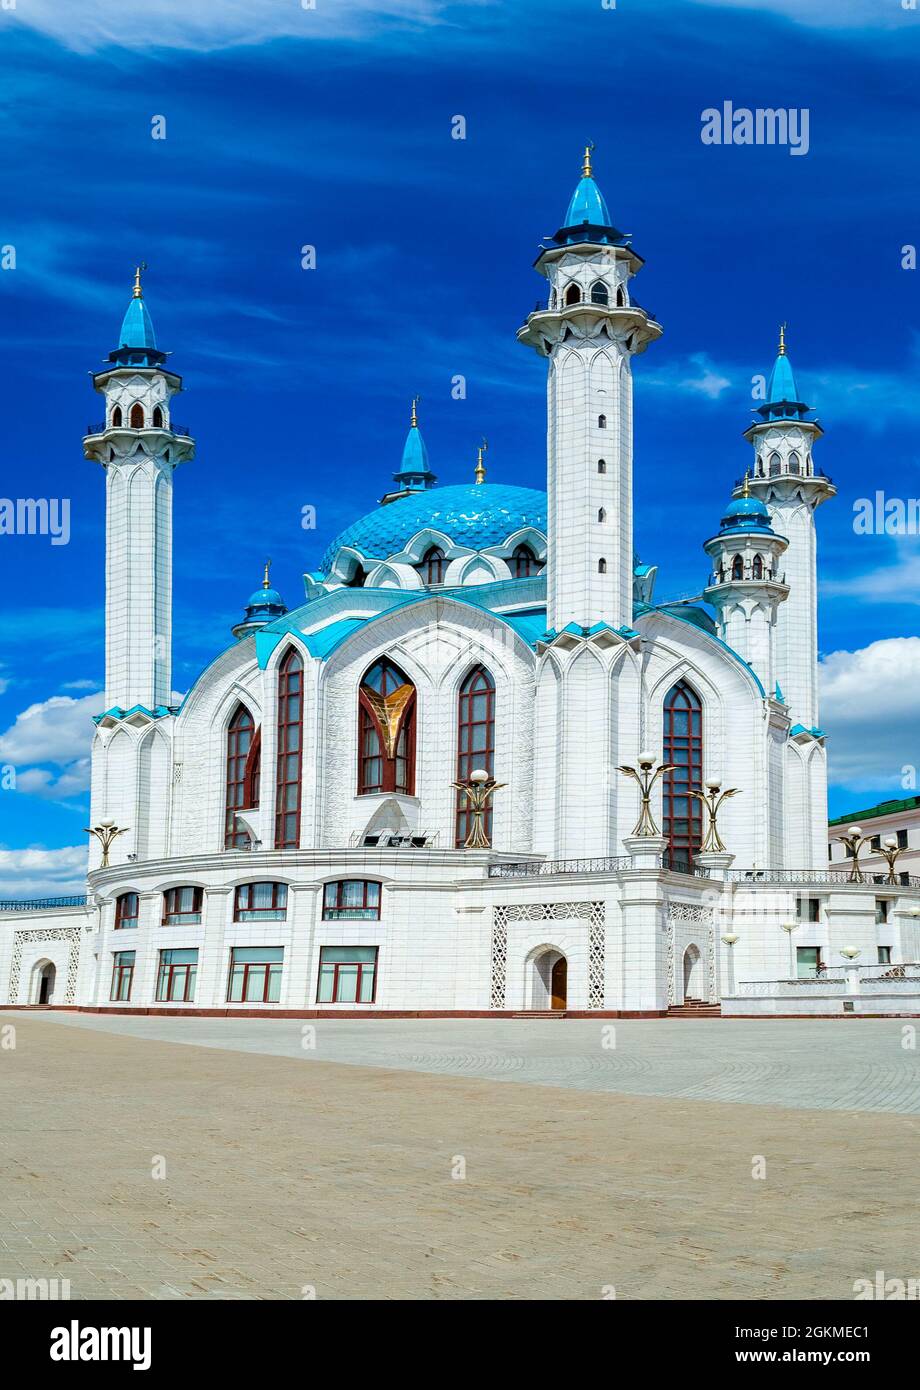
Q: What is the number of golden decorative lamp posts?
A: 6